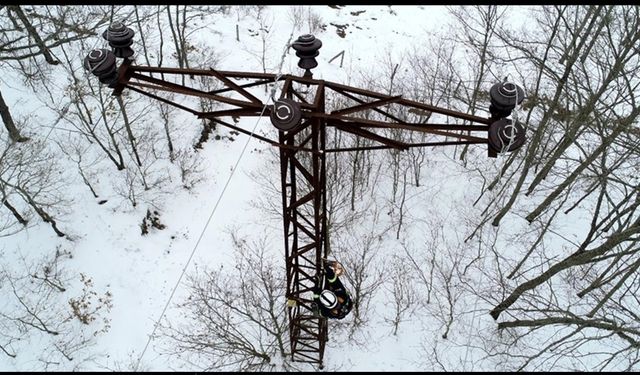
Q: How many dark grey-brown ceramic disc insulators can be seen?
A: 6